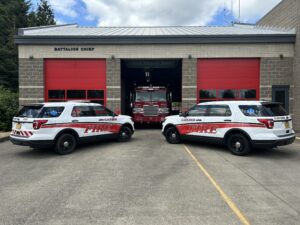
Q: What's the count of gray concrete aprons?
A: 1